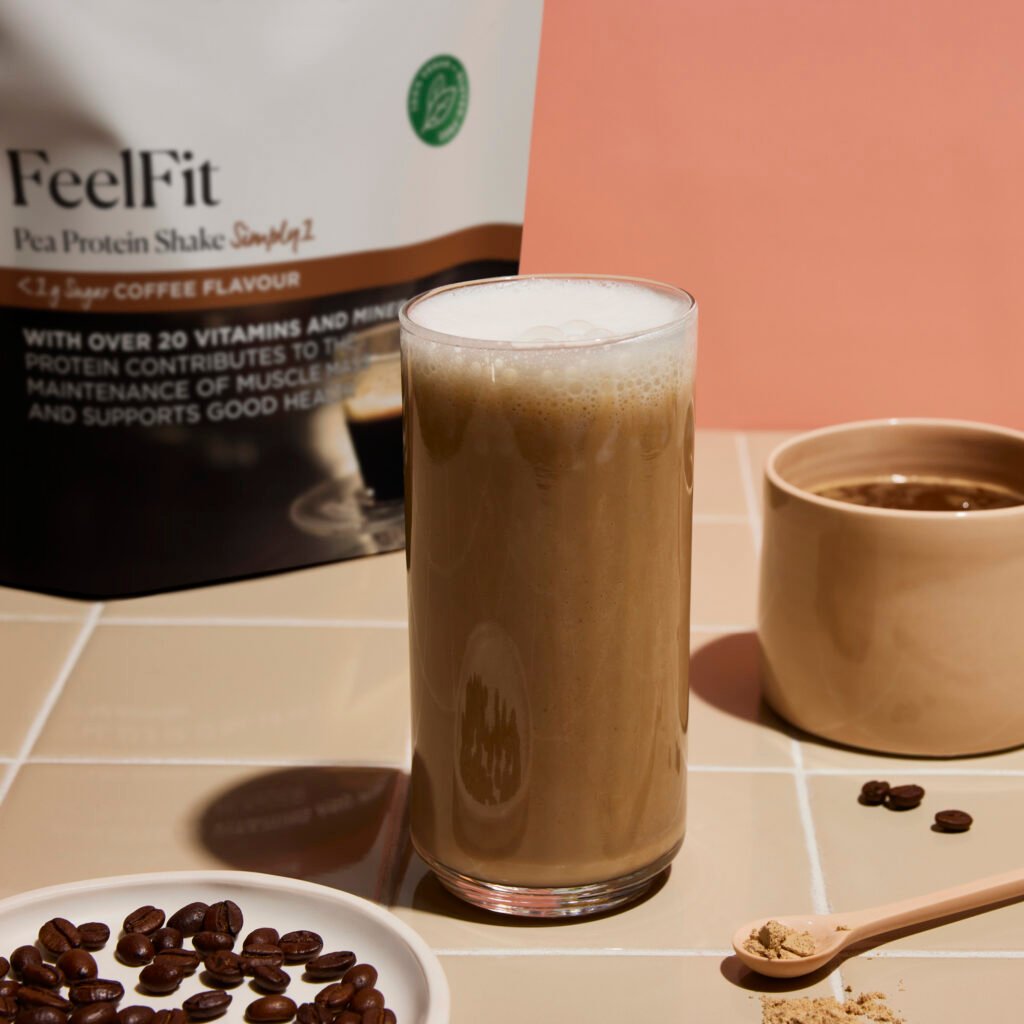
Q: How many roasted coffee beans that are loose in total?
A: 3